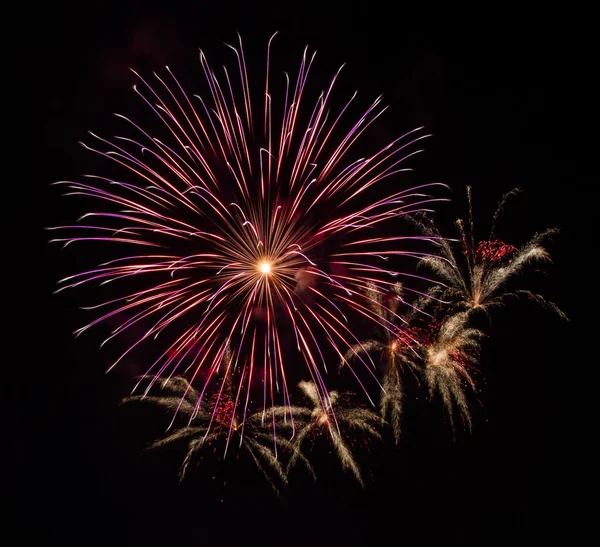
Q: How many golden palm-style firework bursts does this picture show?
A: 5